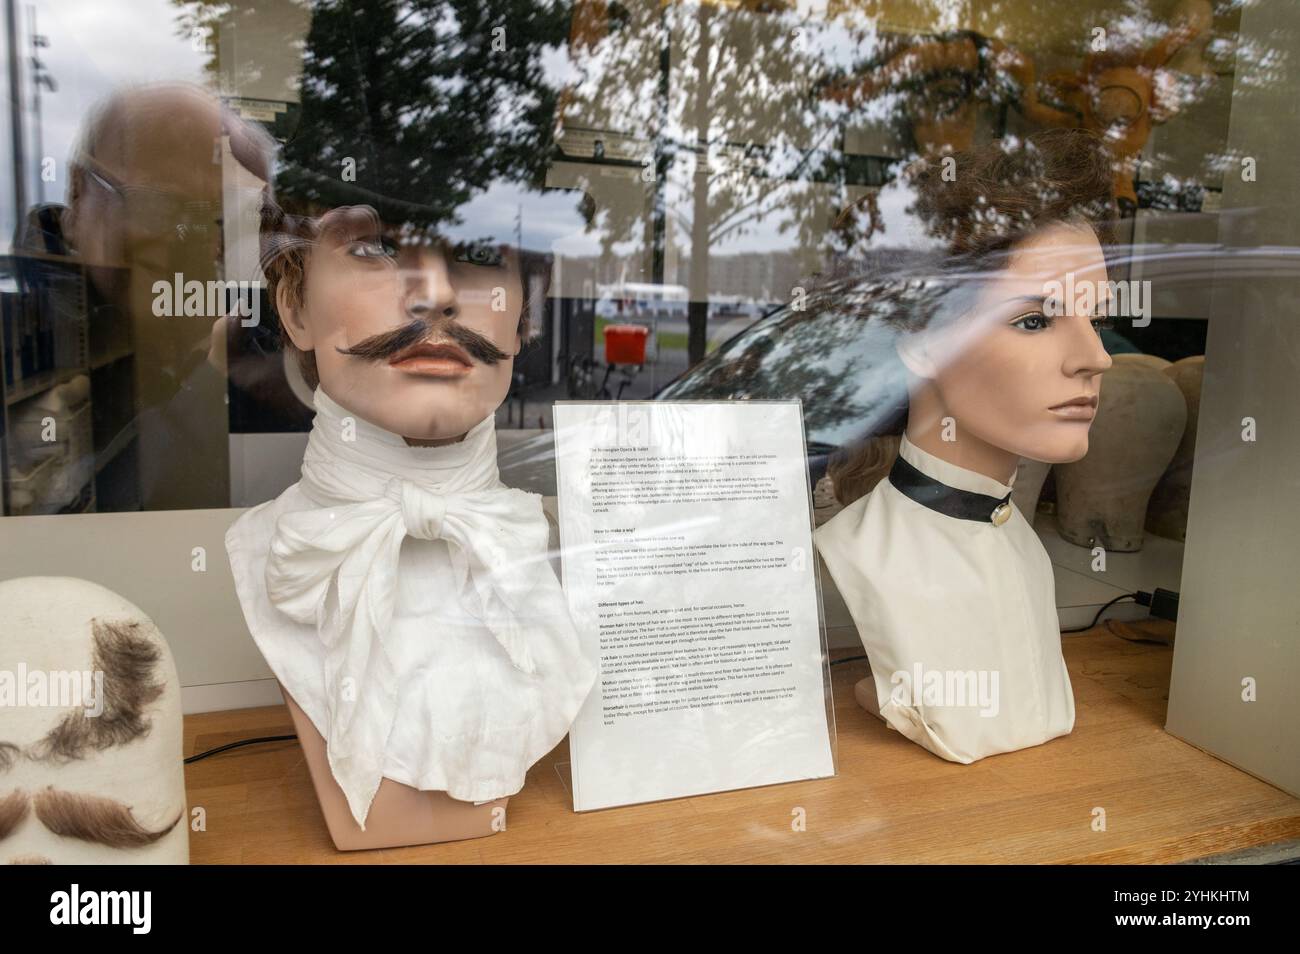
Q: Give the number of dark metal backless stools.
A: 0